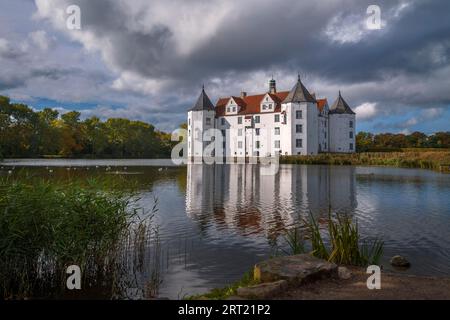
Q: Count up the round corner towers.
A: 3